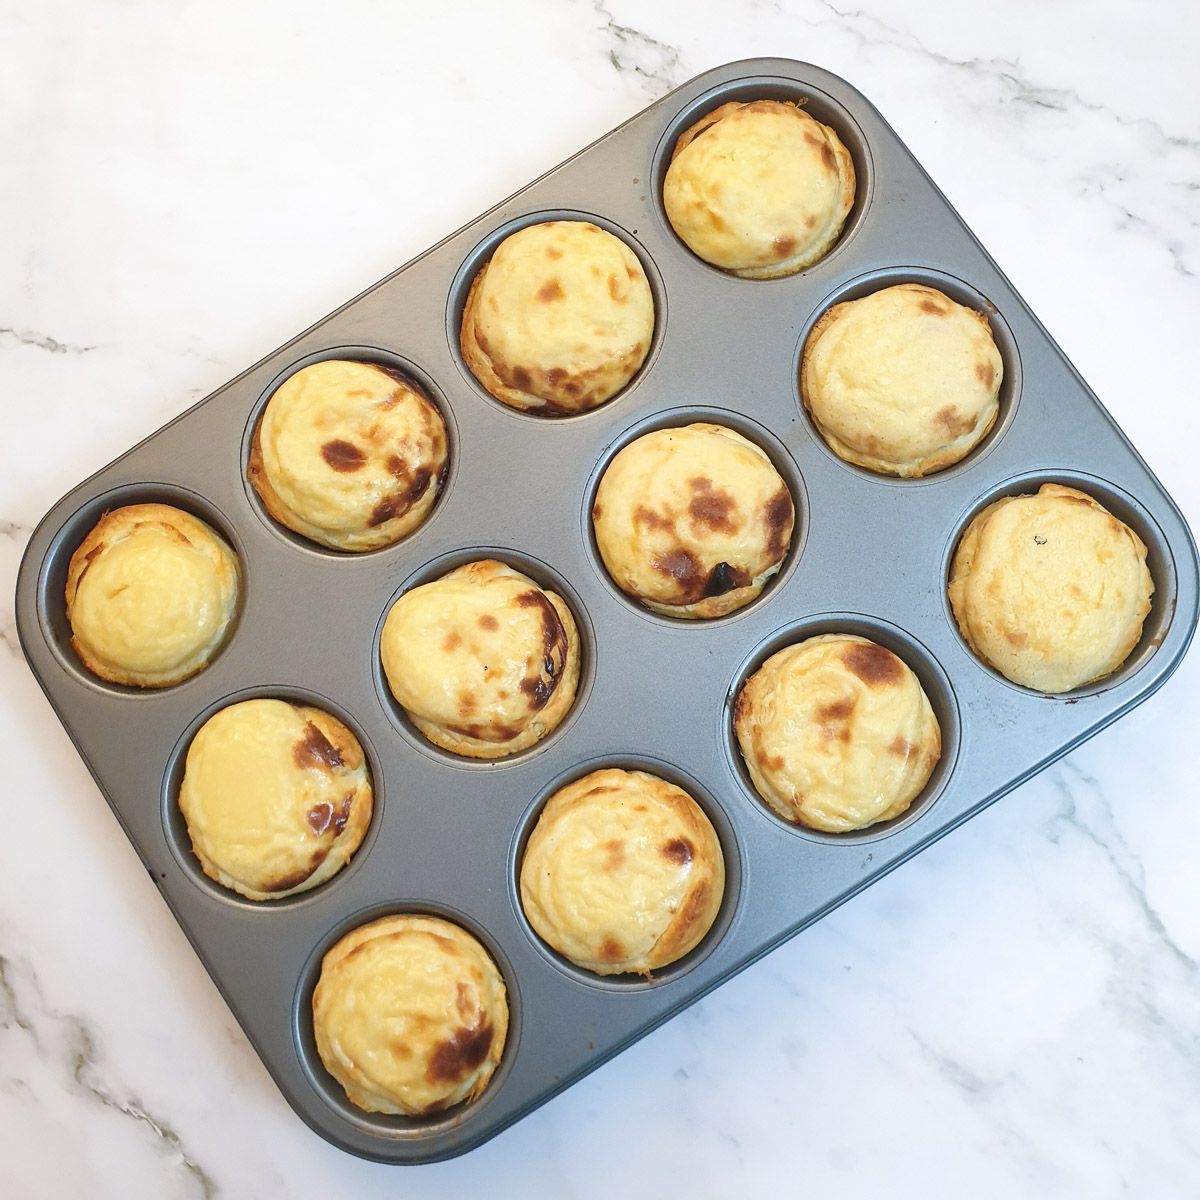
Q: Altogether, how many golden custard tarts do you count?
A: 12